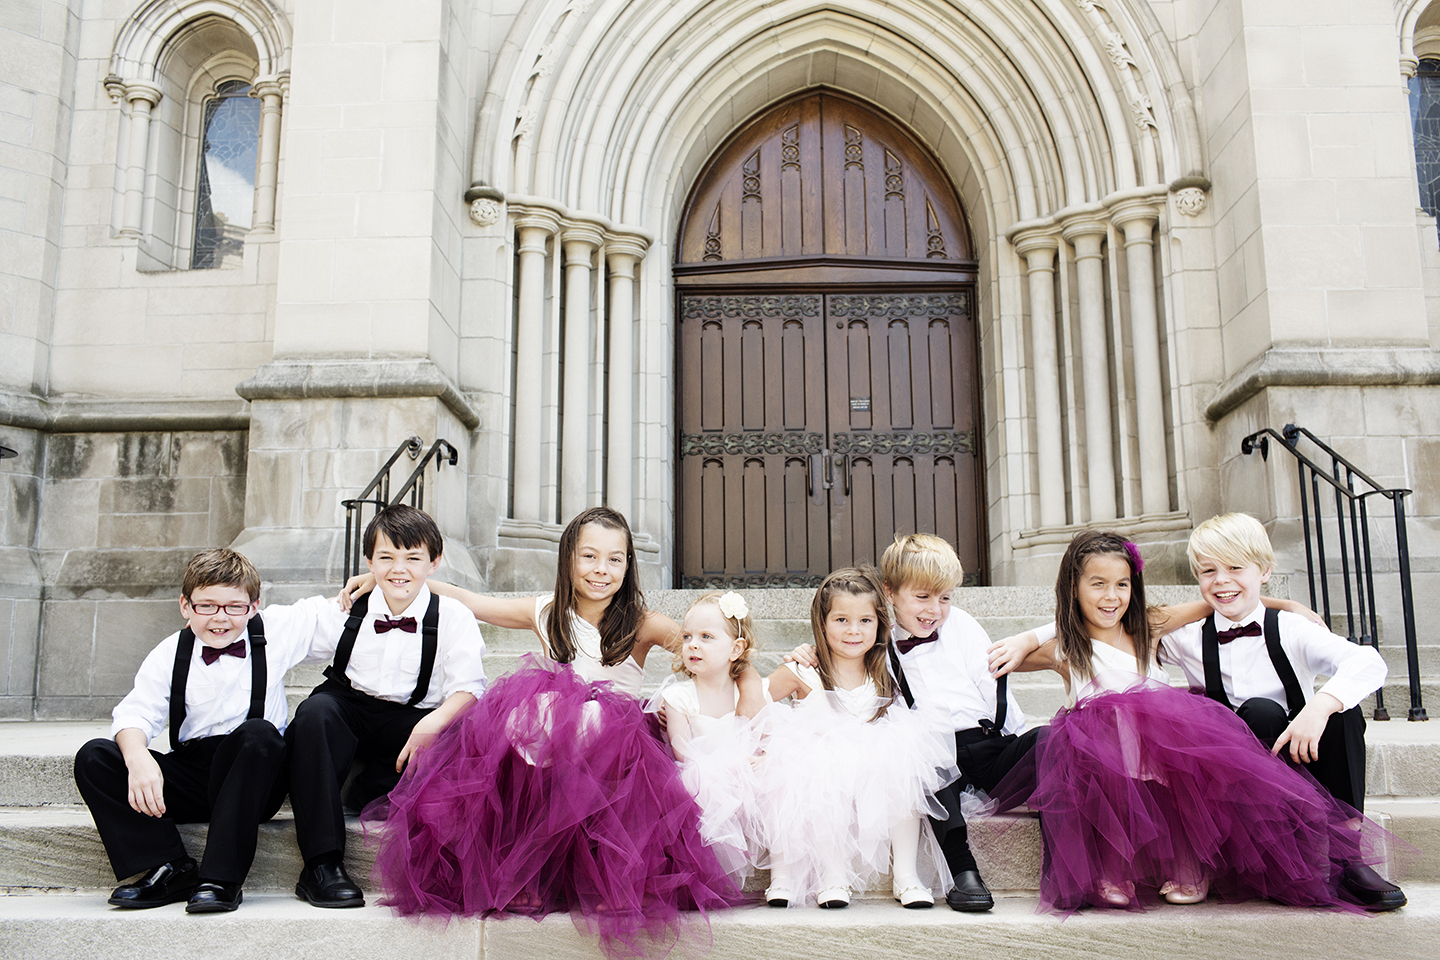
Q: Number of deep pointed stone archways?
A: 1